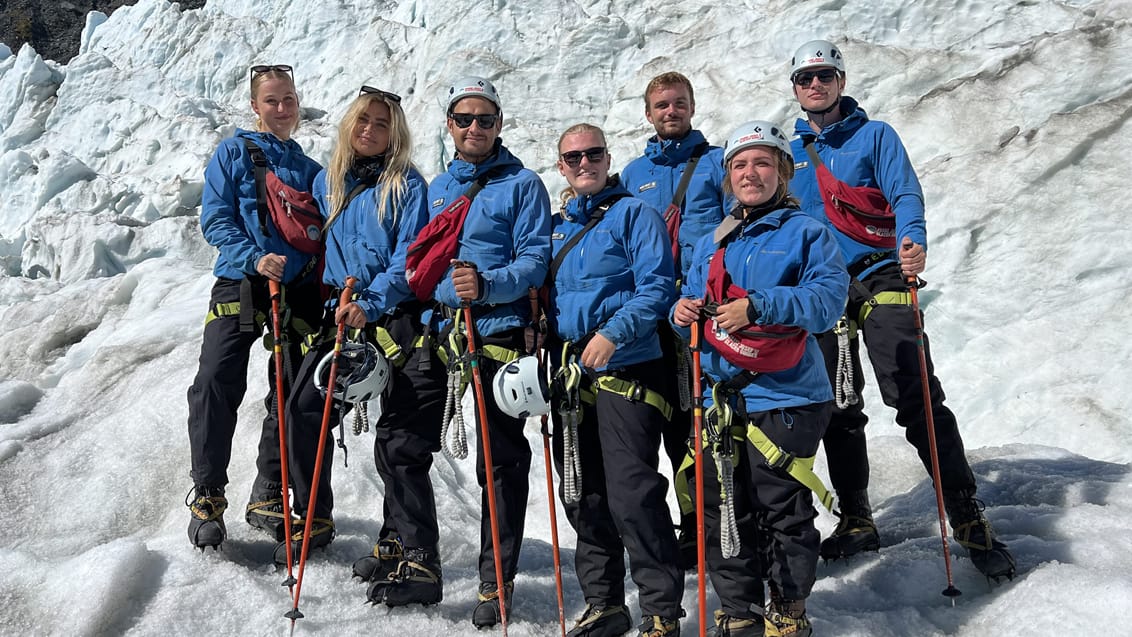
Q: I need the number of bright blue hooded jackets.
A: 7